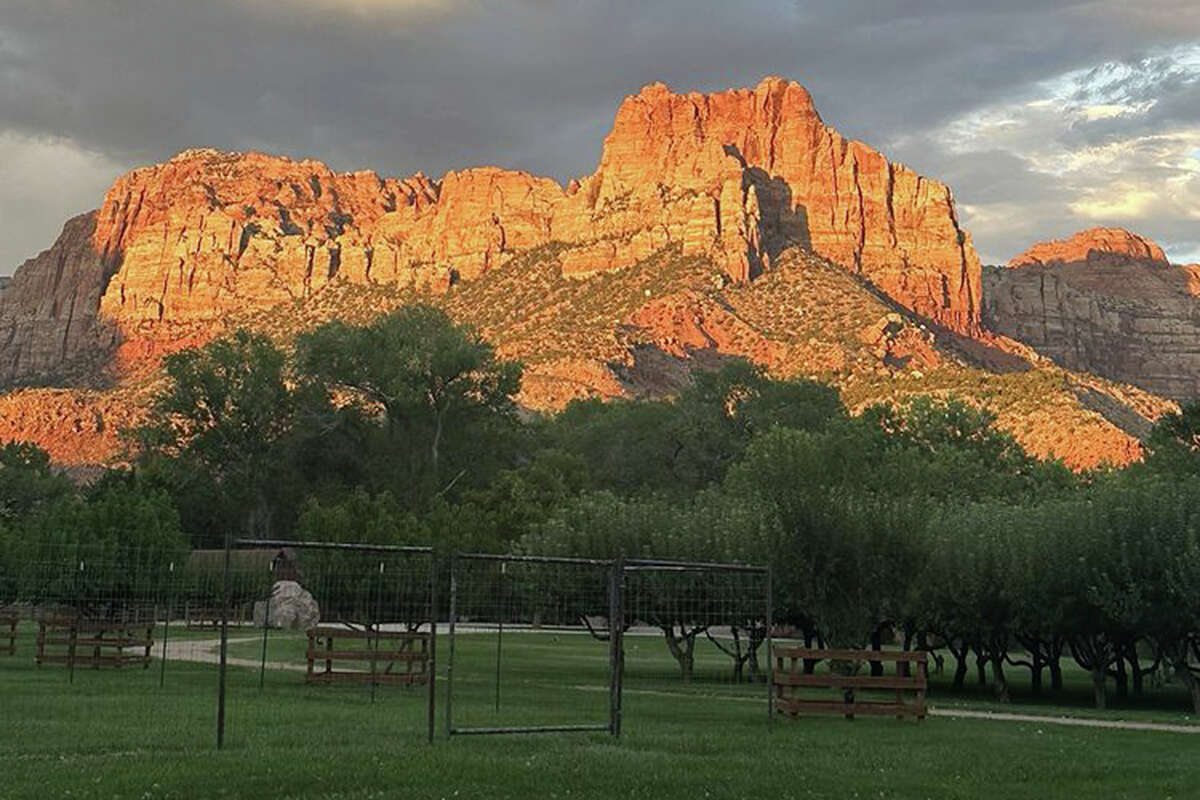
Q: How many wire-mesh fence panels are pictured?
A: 3